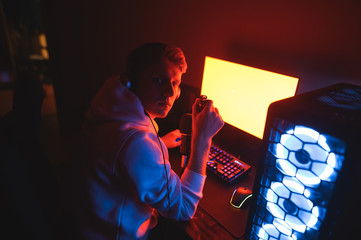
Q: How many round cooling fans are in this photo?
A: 3